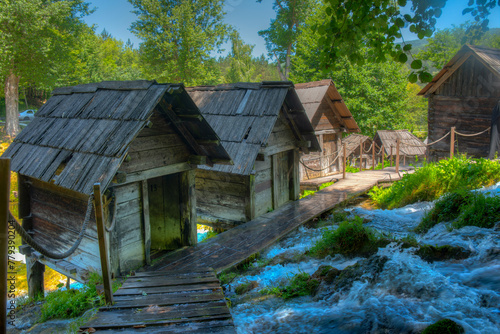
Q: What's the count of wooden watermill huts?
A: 6